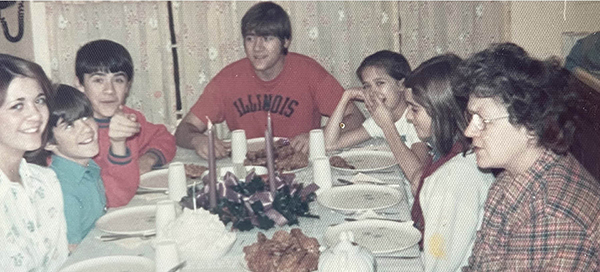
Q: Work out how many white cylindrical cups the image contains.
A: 6